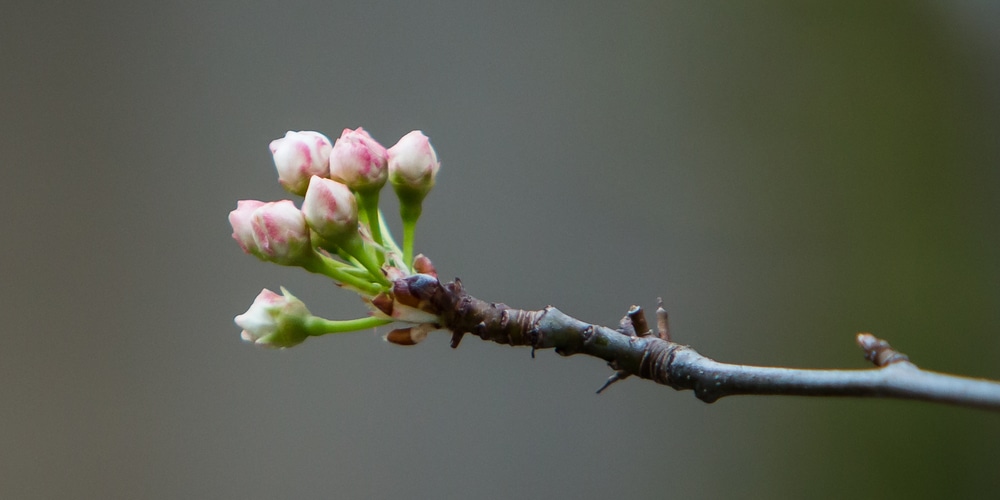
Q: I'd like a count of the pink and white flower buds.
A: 7